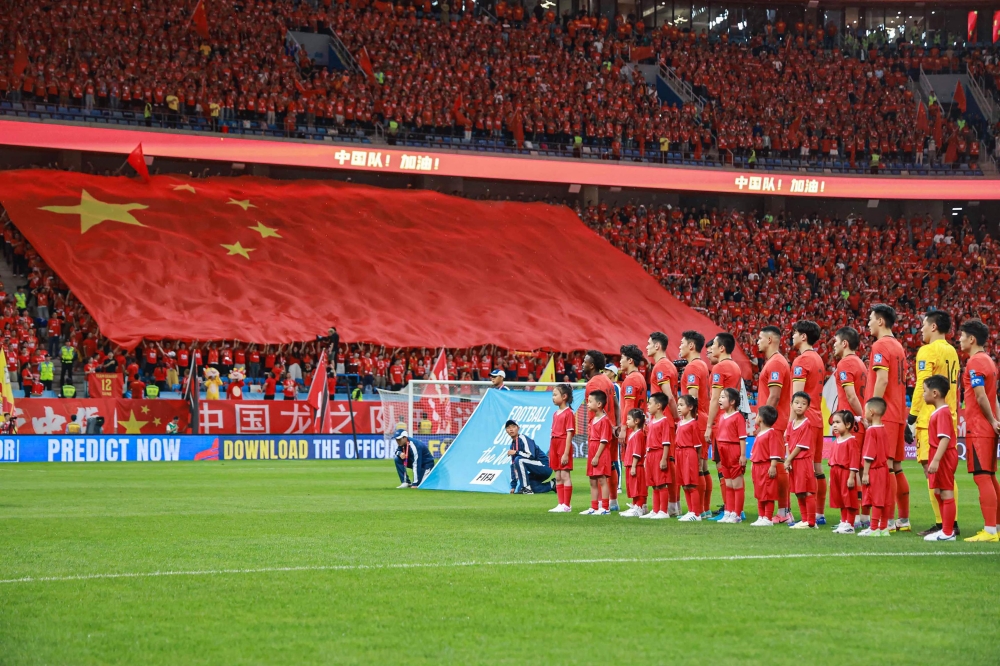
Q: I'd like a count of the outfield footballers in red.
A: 10